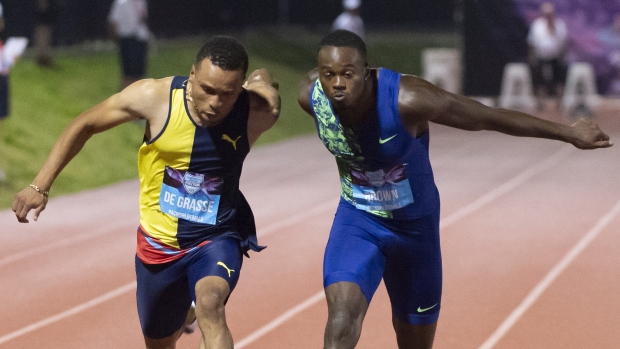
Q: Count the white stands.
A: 3